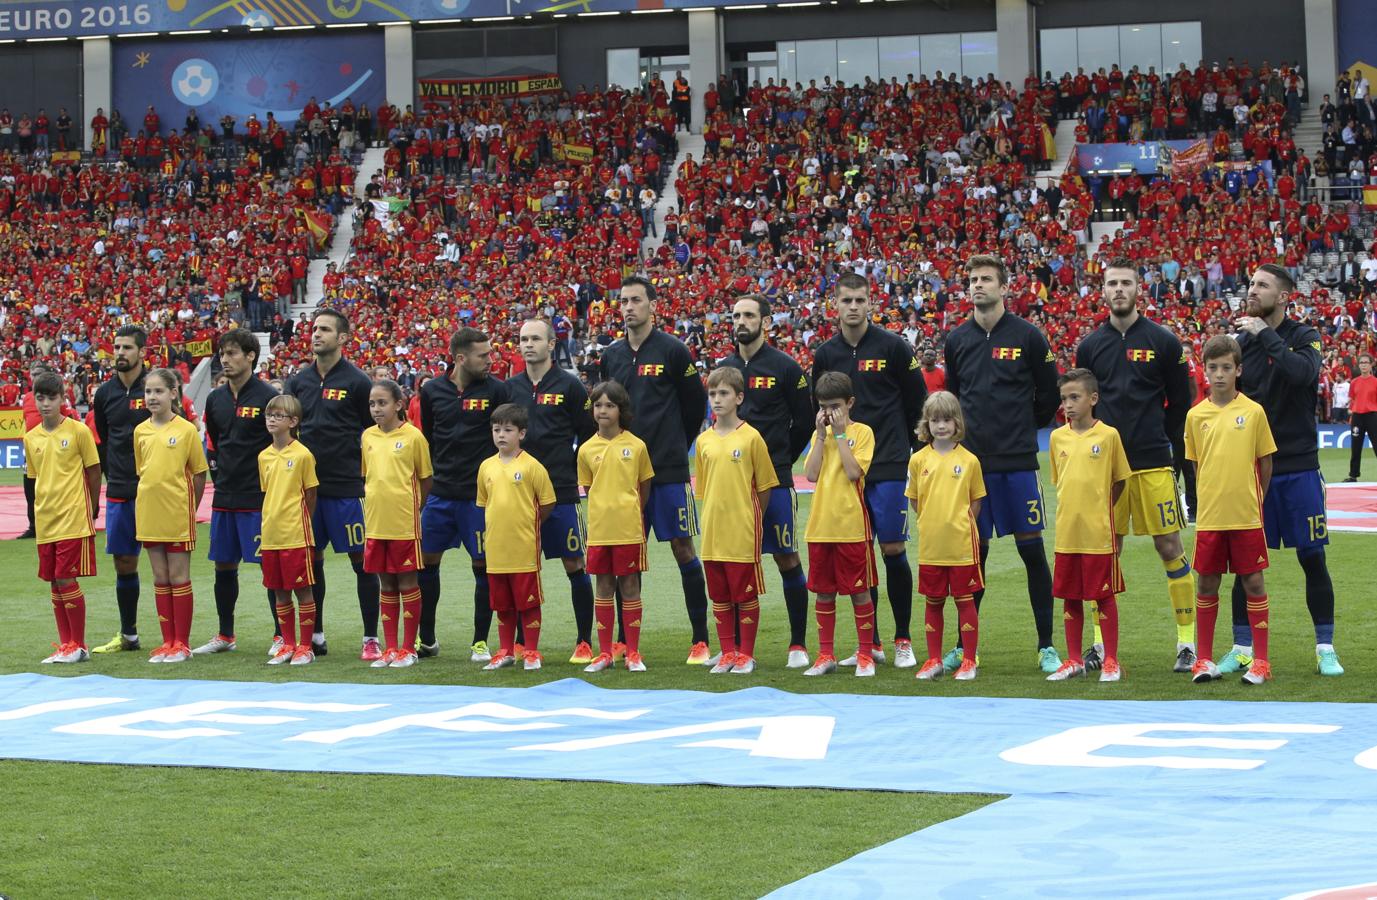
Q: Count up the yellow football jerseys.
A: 11